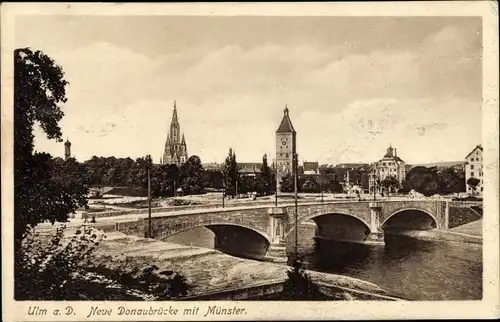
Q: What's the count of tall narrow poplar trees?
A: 2